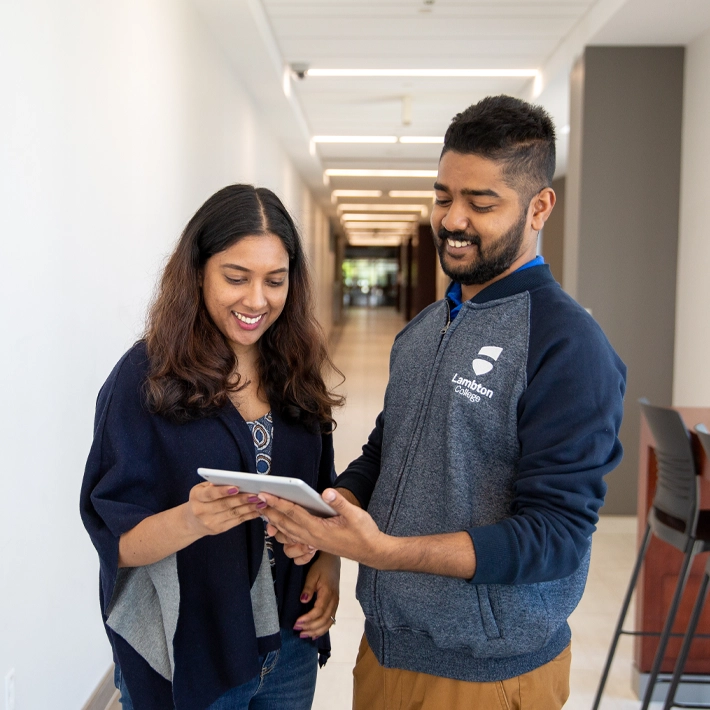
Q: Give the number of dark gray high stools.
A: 2